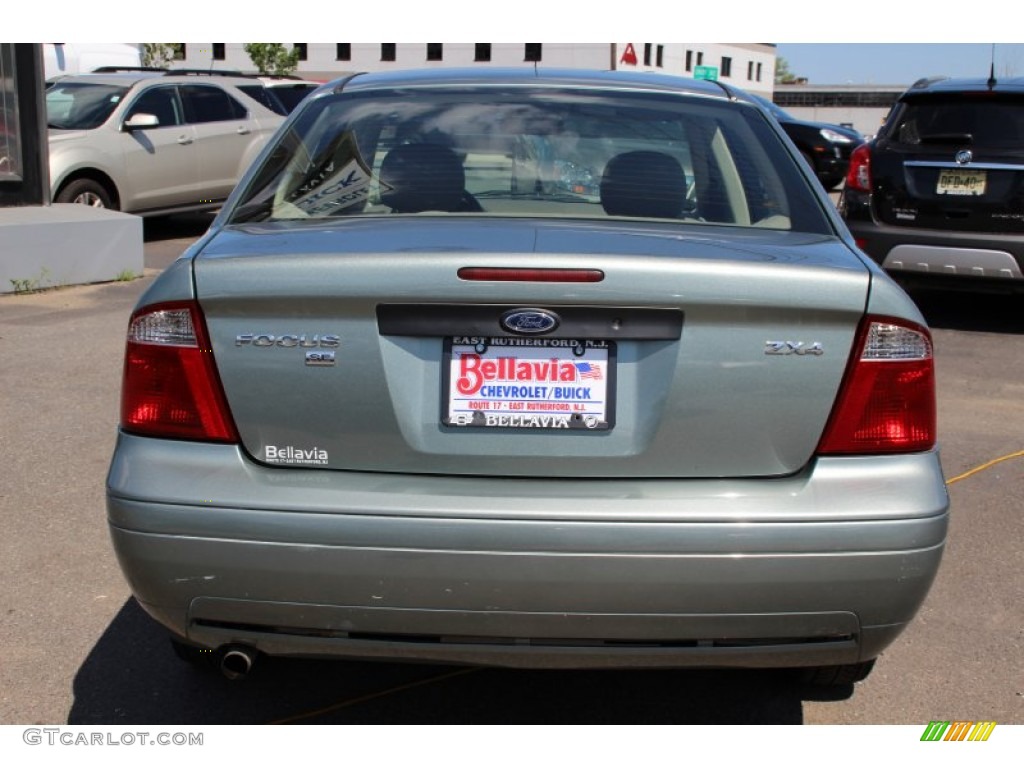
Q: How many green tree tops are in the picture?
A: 3